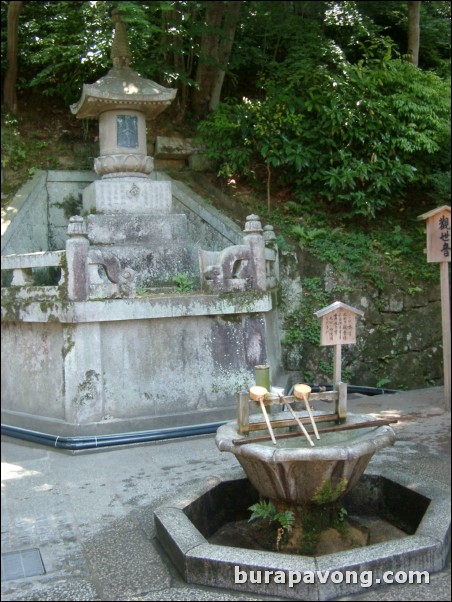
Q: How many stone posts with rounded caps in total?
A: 3